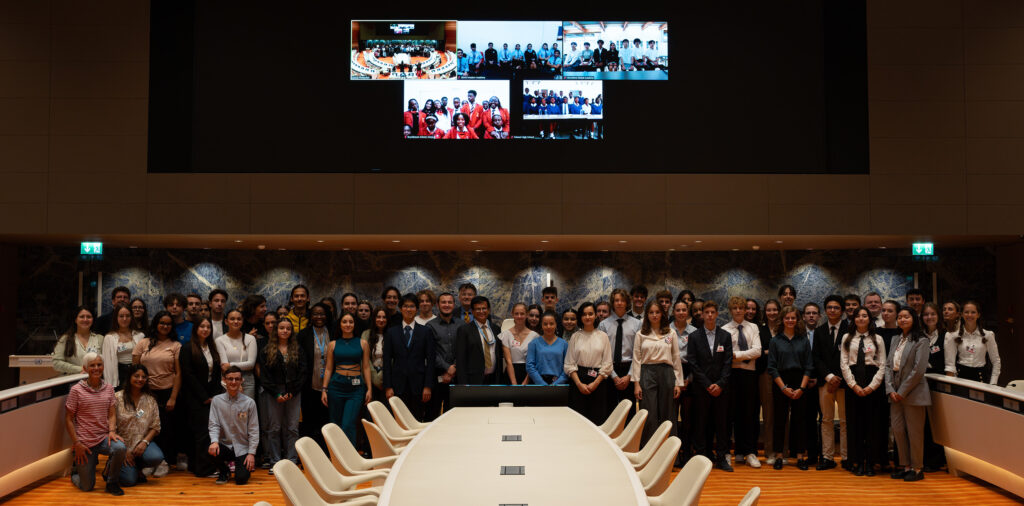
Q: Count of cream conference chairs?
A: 13